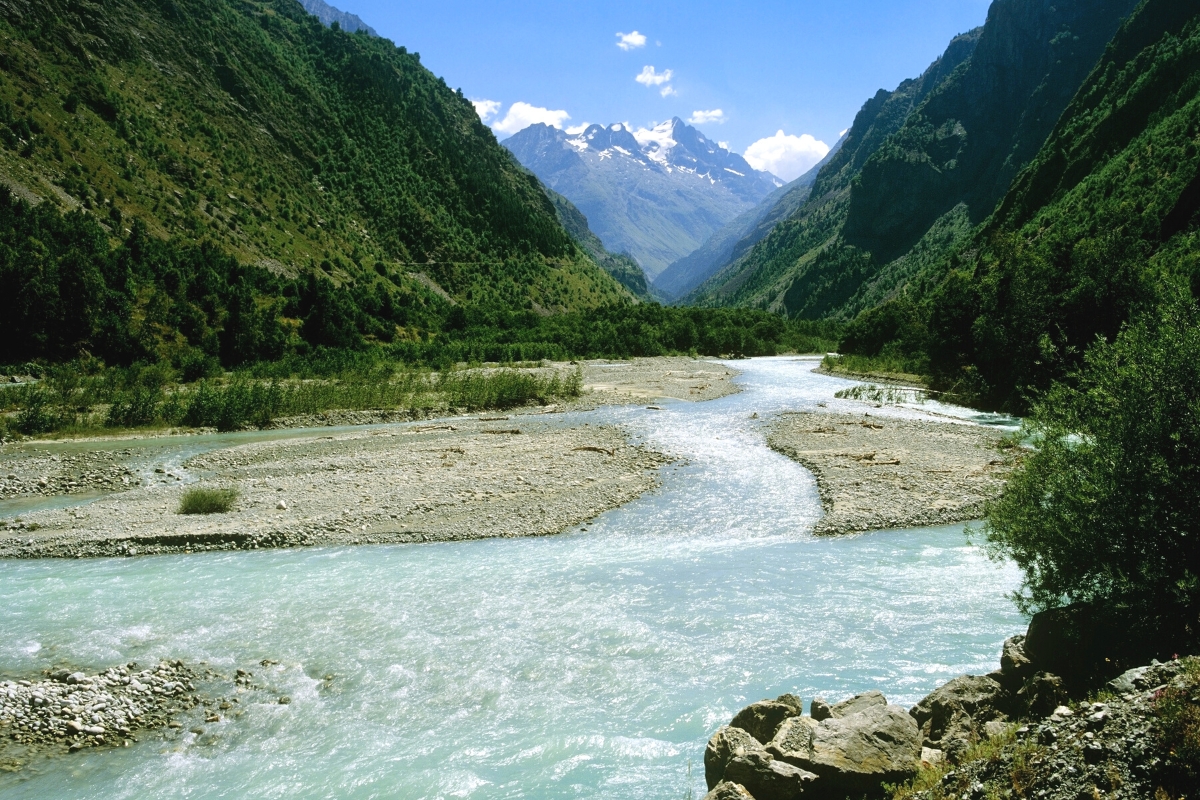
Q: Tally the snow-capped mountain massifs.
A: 1